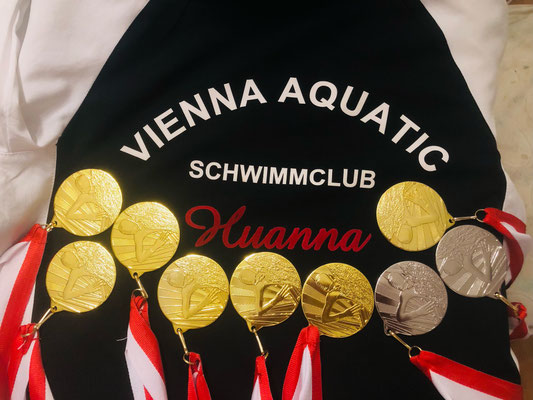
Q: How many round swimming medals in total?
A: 9